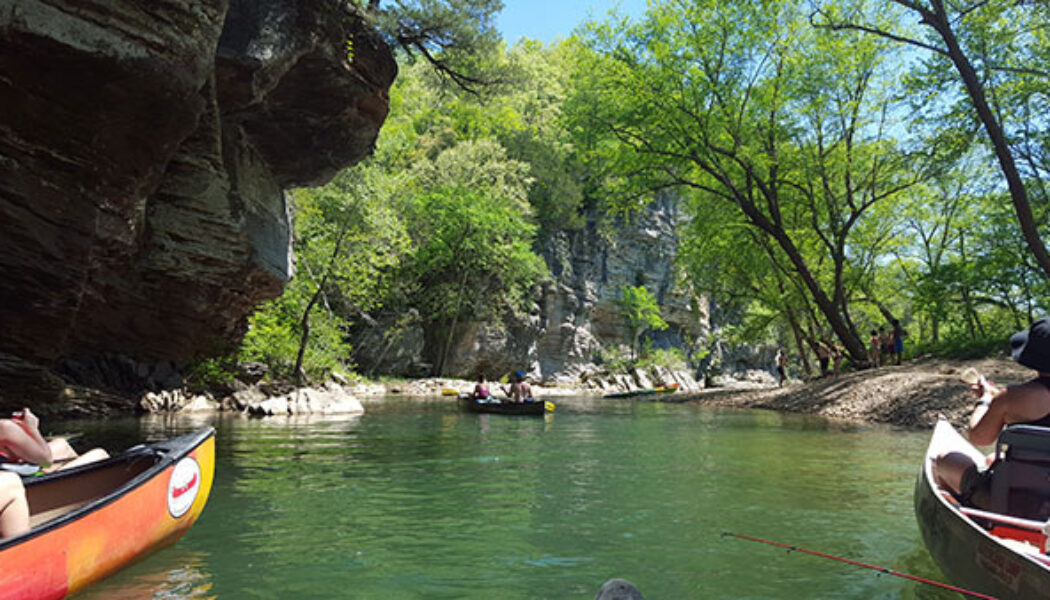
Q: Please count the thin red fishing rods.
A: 1